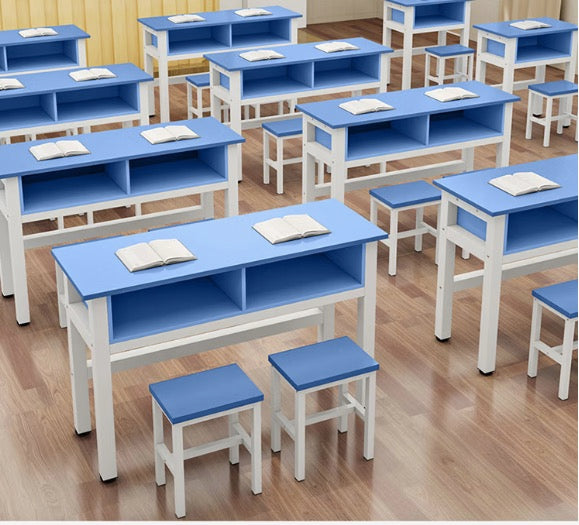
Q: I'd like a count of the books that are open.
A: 15